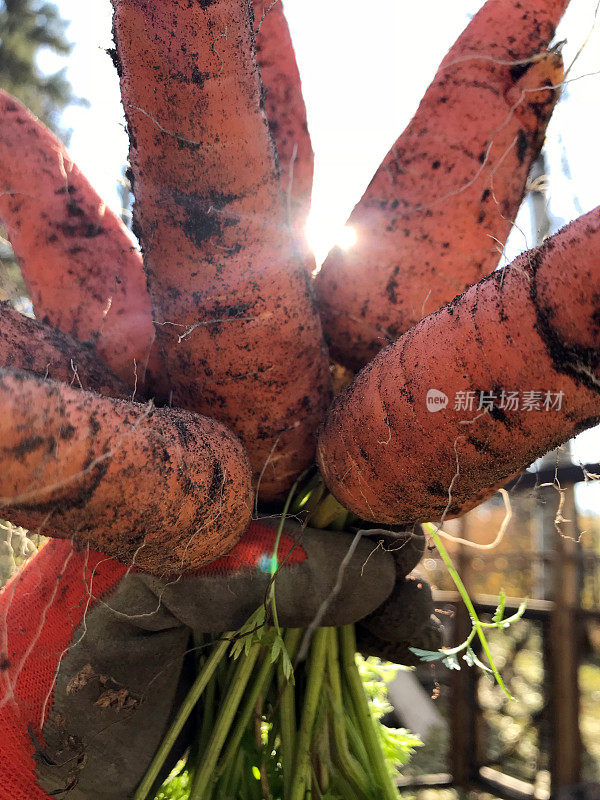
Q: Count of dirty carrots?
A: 7